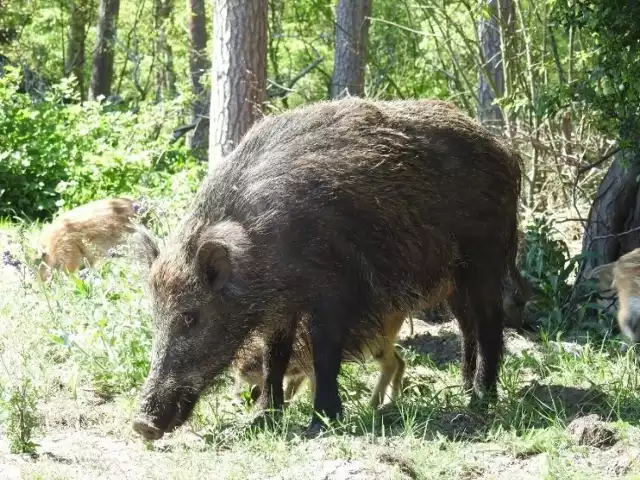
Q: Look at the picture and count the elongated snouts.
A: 1